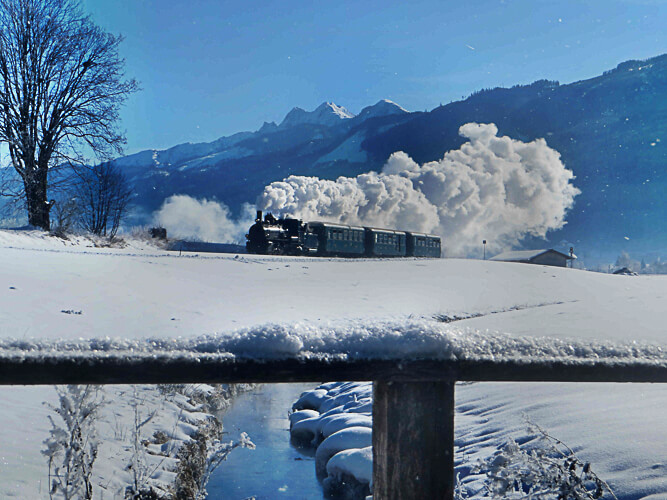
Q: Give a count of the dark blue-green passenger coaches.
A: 3